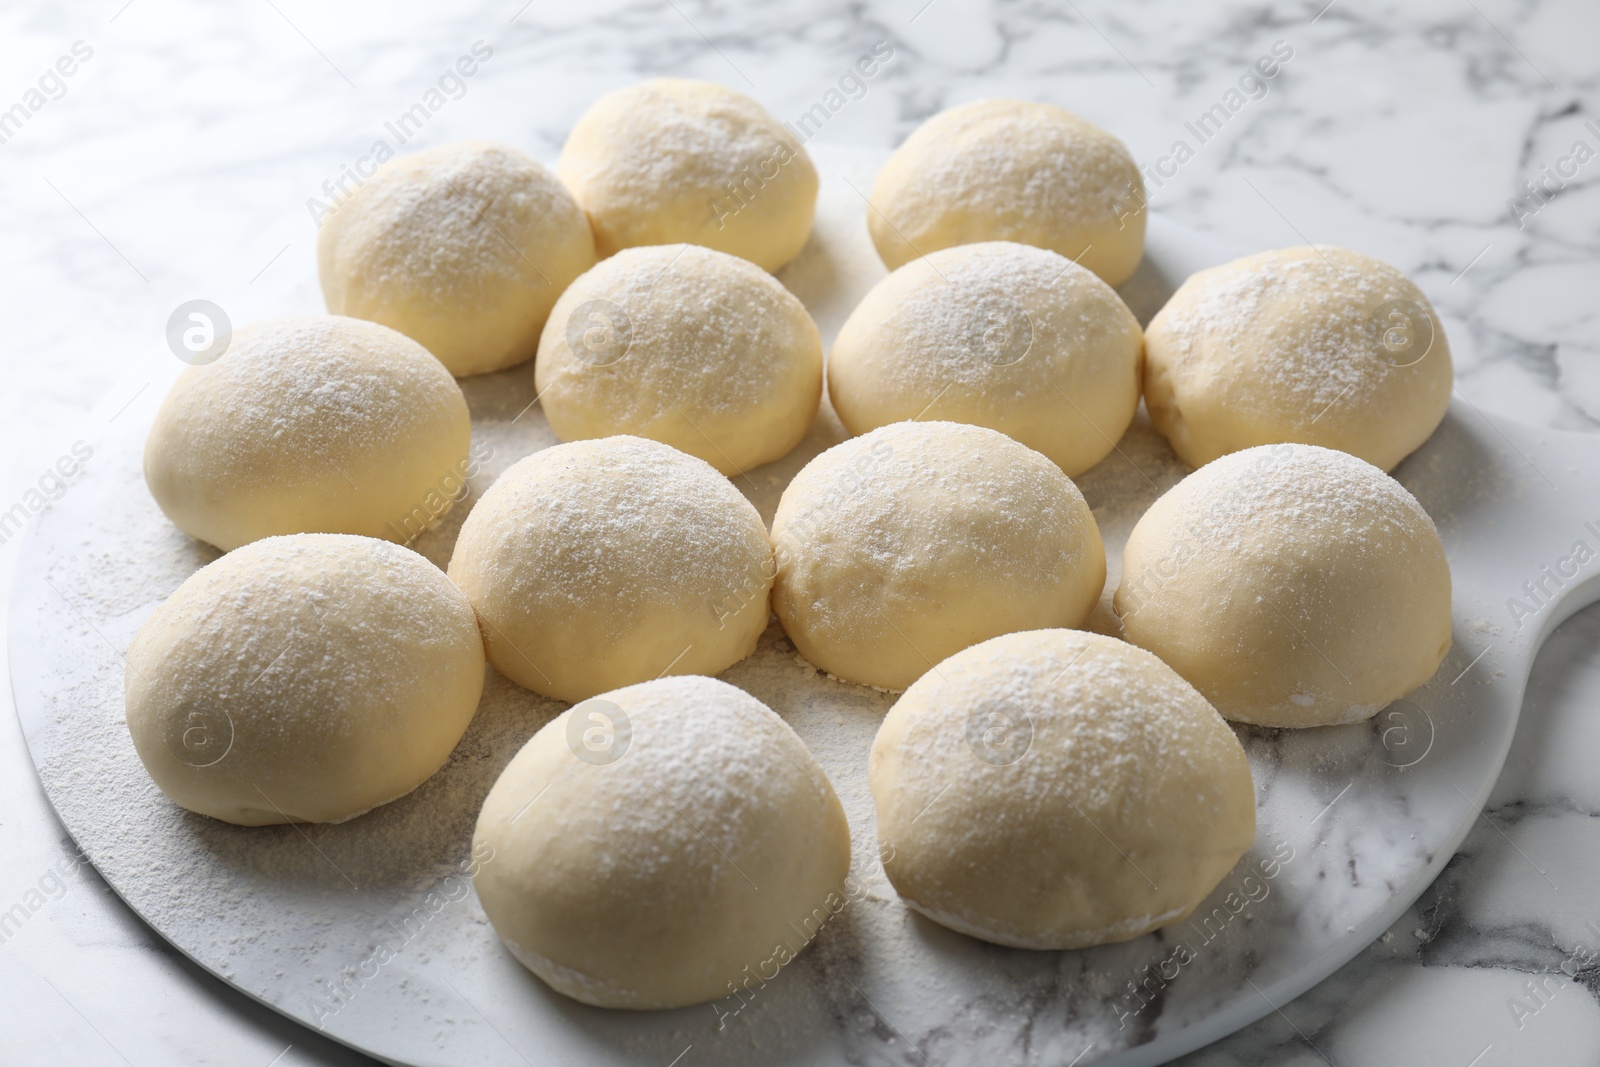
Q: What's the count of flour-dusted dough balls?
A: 13